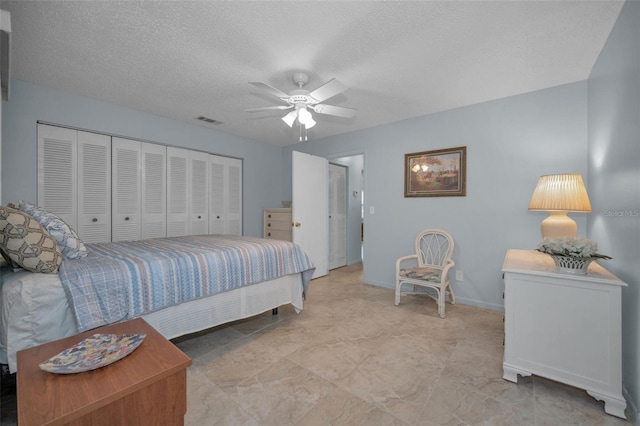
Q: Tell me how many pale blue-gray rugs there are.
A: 0